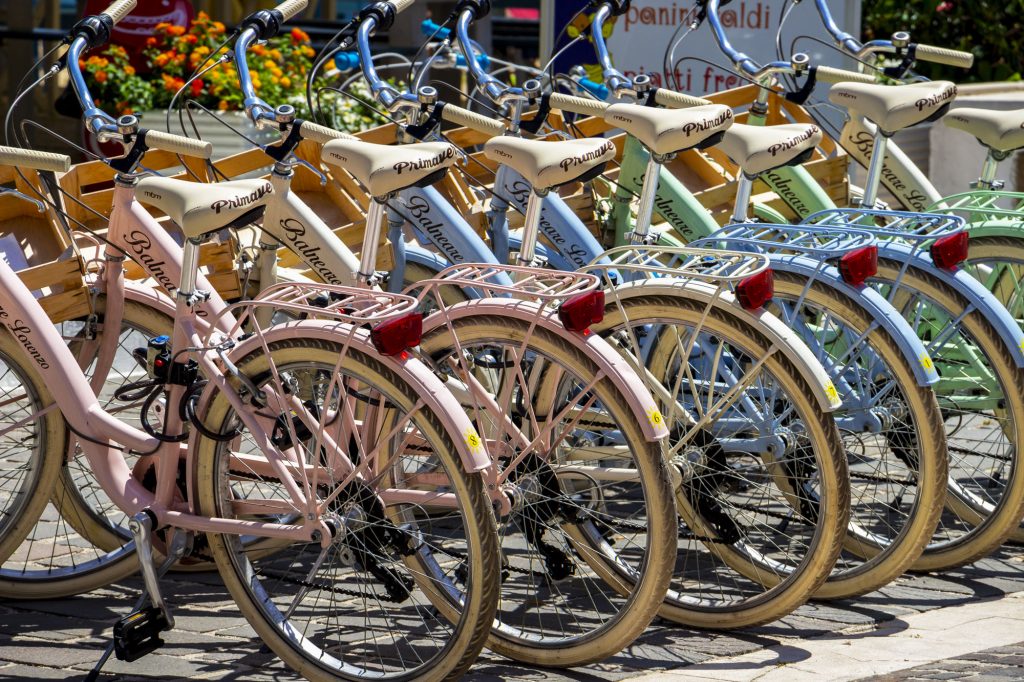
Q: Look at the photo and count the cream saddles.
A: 7